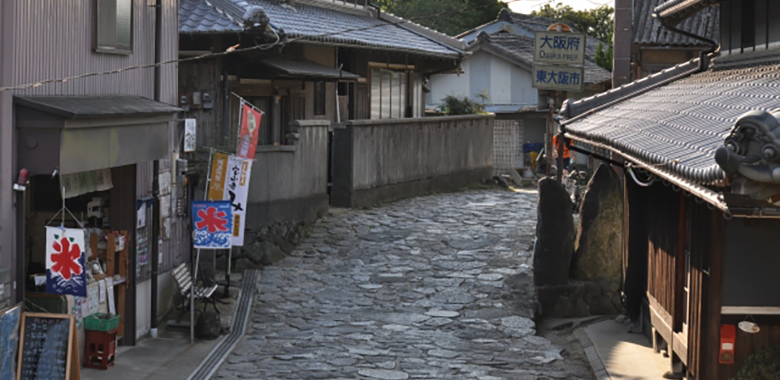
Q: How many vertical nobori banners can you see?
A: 3